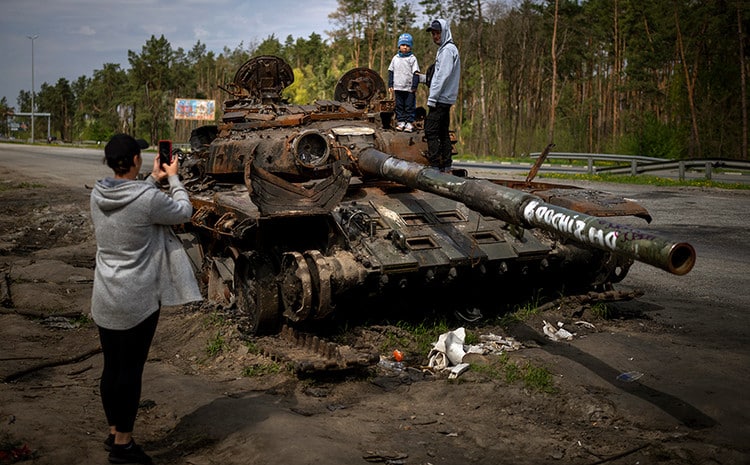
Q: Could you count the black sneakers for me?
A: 2